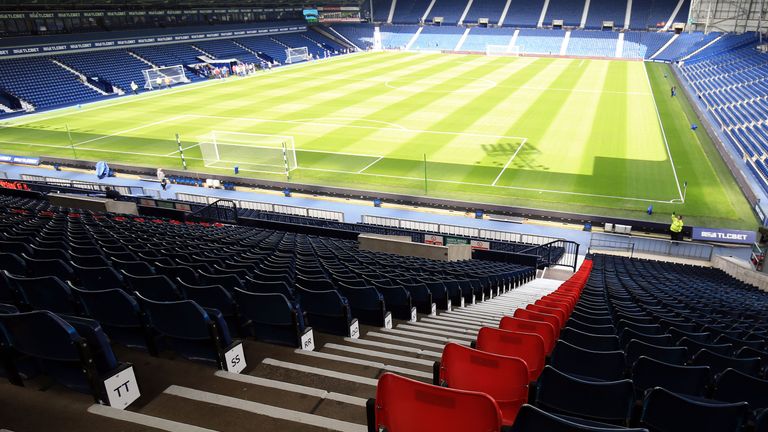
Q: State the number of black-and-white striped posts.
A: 2